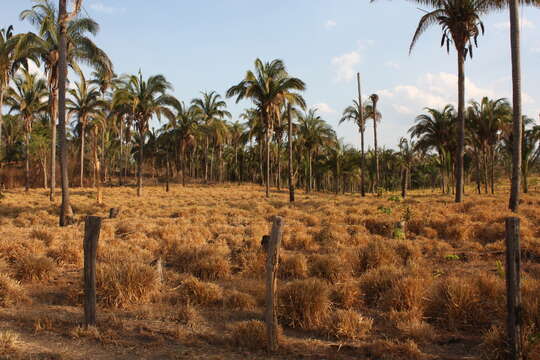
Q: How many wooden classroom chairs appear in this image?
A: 0